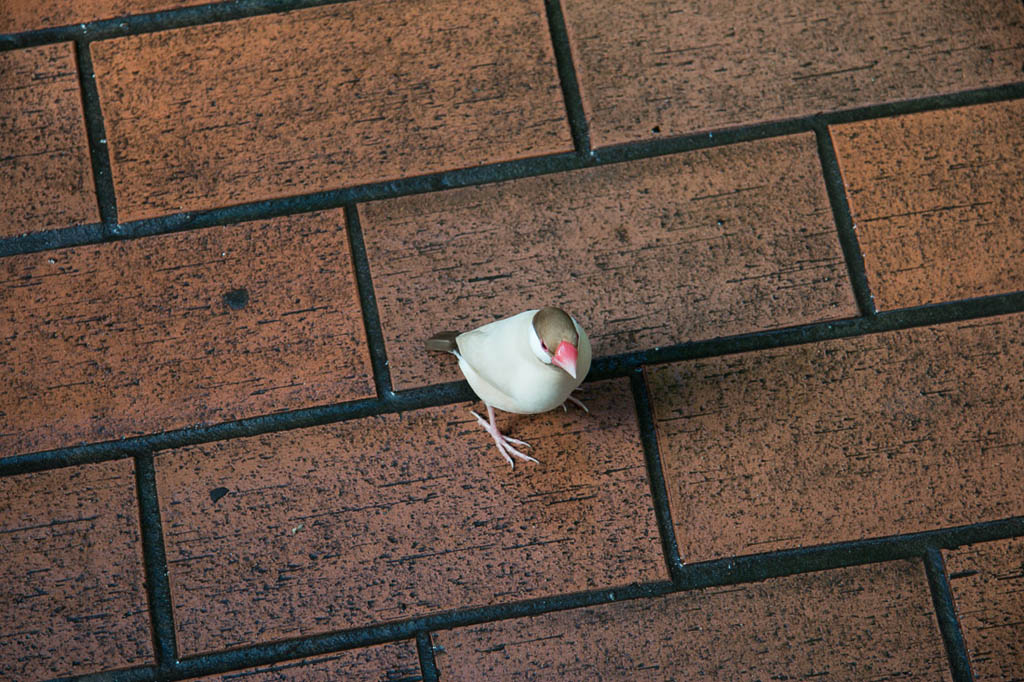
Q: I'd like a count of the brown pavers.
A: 13